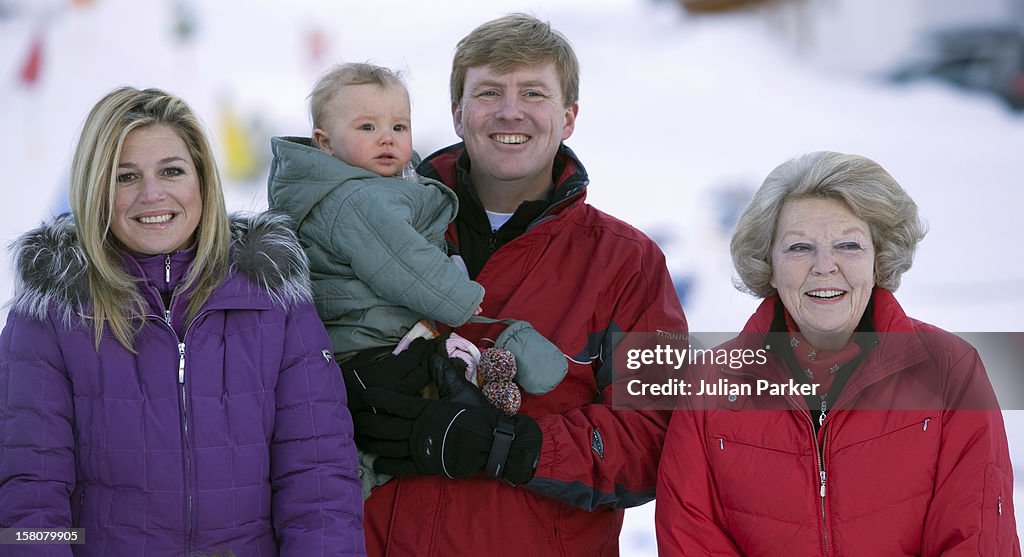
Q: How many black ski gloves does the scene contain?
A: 2